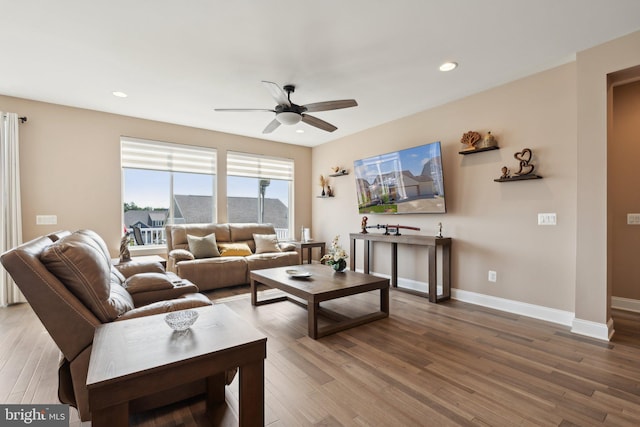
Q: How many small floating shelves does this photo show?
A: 4